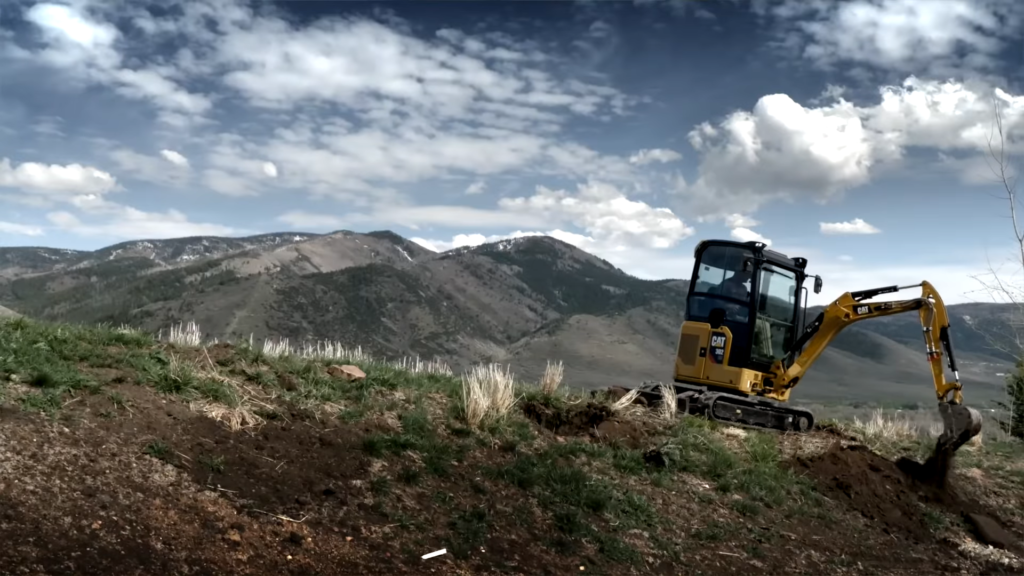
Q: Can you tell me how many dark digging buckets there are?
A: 1